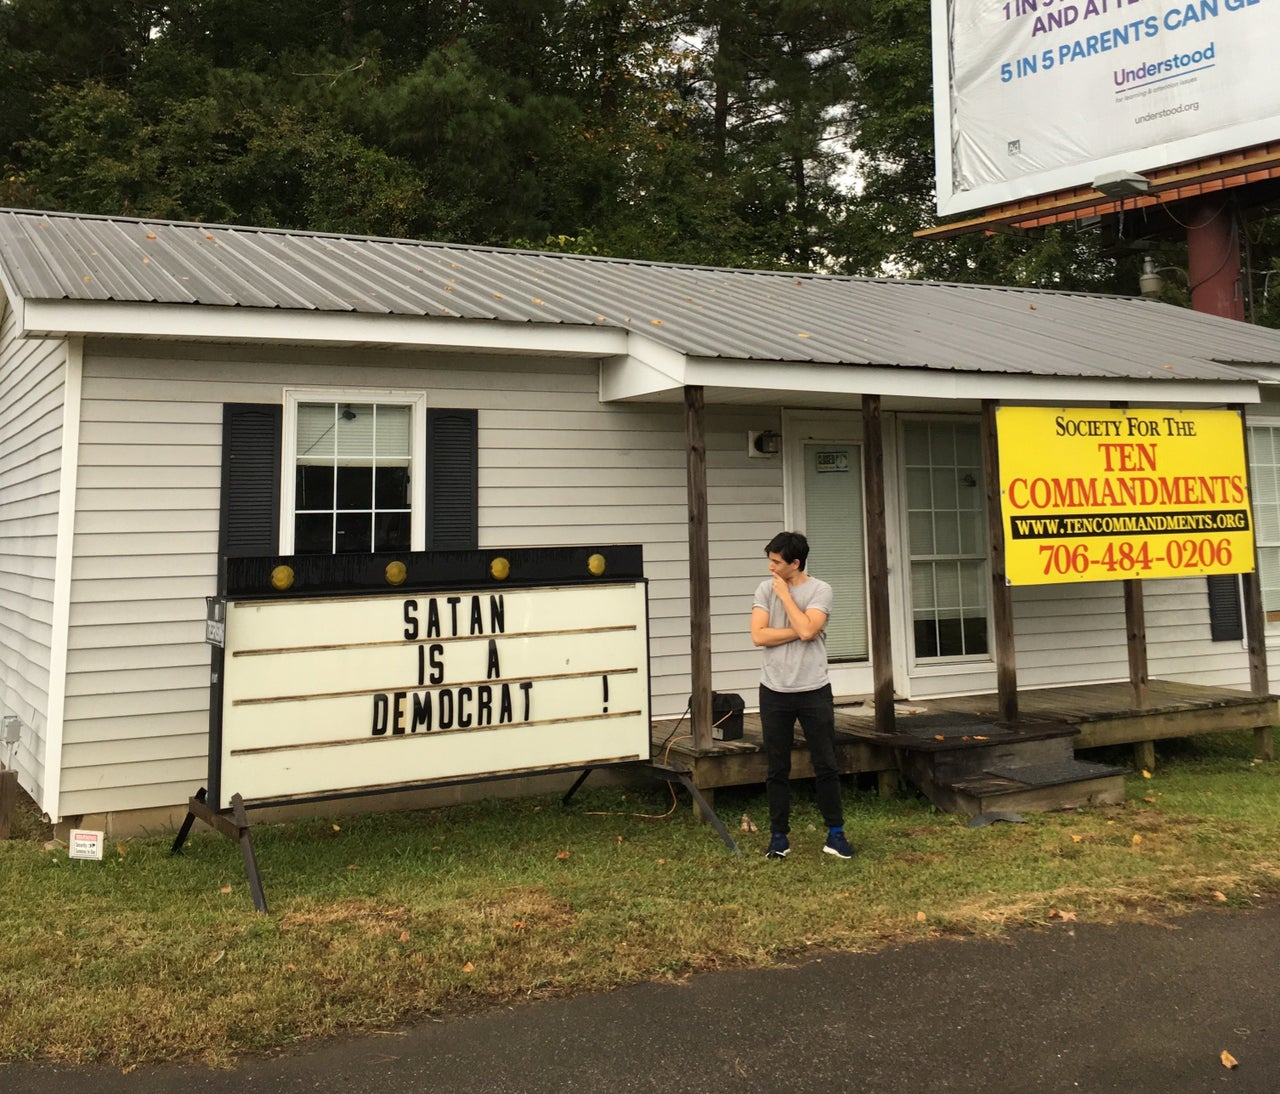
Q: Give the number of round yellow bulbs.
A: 4